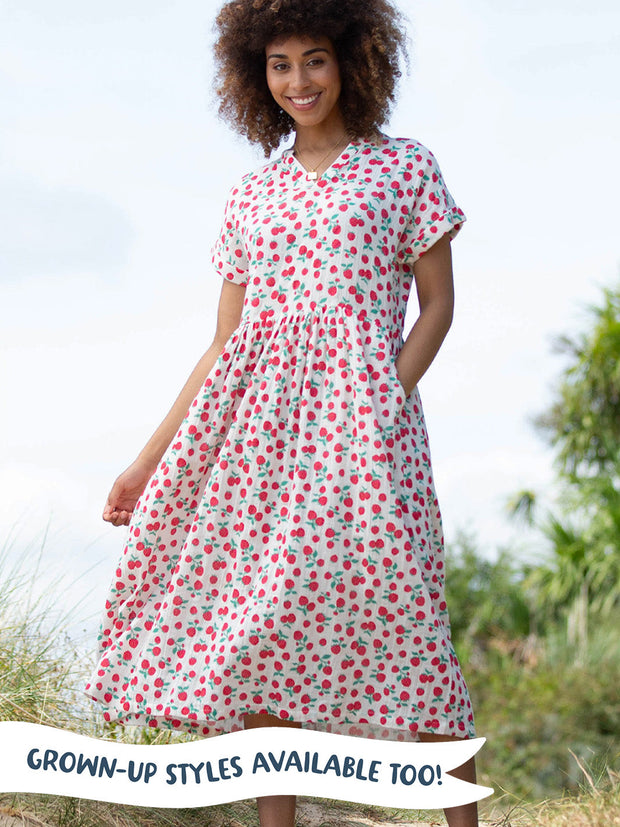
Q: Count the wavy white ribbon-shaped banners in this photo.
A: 1